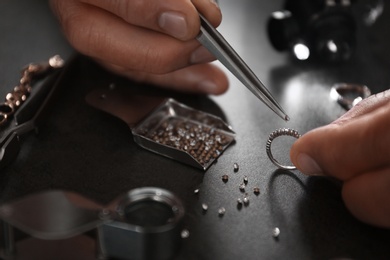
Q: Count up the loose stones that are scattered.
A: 12